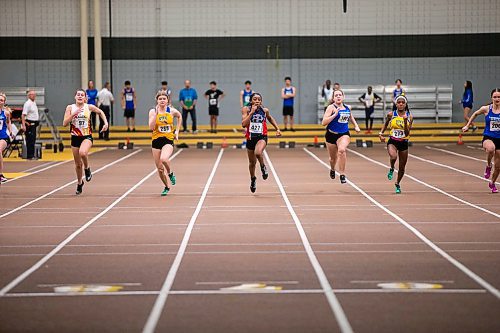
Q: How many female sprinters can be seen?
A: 7